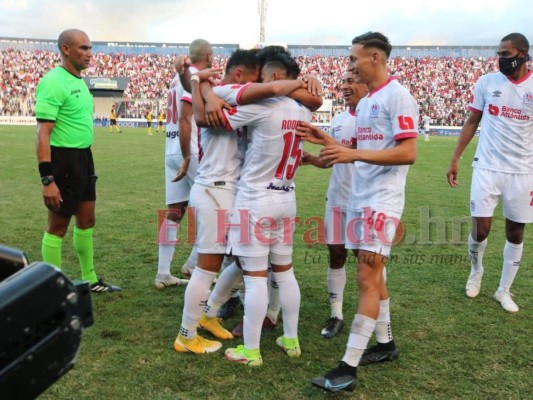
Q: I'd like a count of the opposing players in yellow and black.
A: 3